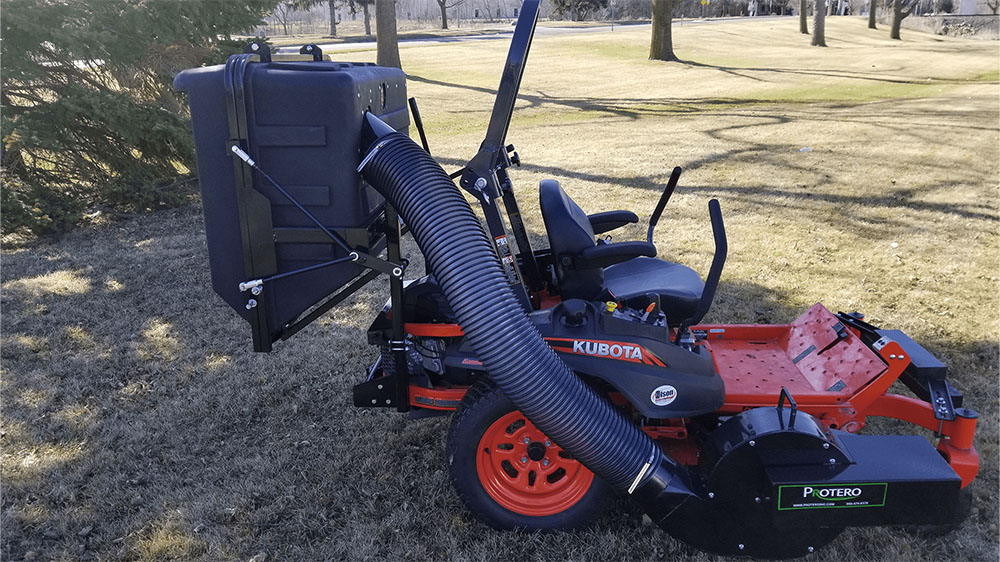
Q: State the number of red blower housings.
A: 0